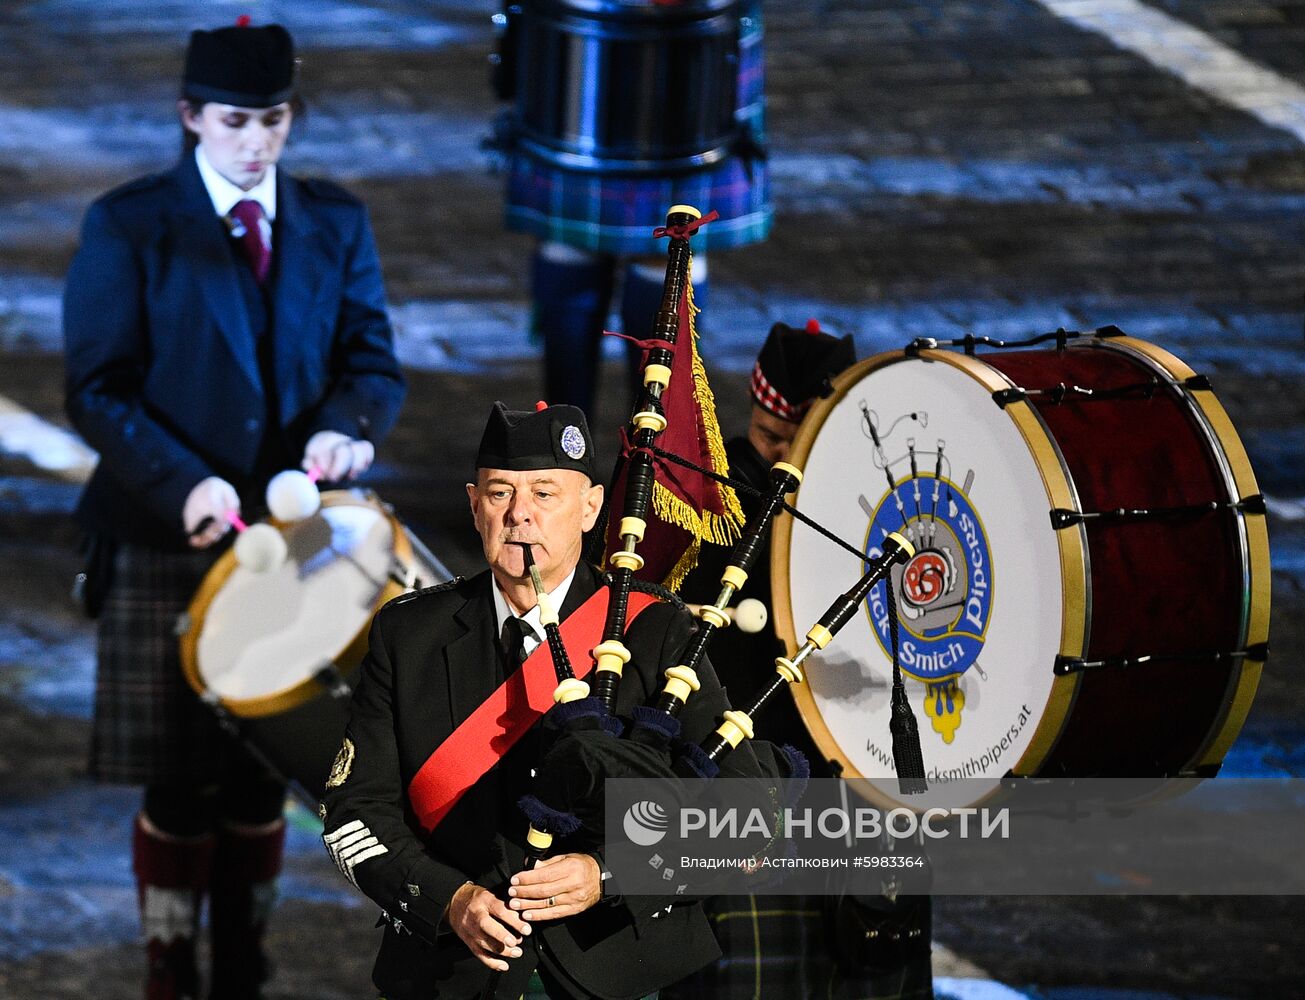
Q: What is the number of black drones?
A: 3